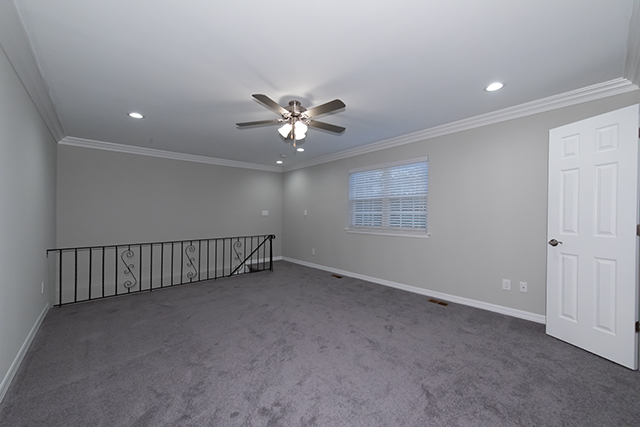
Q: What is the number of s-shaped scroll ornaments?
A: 3